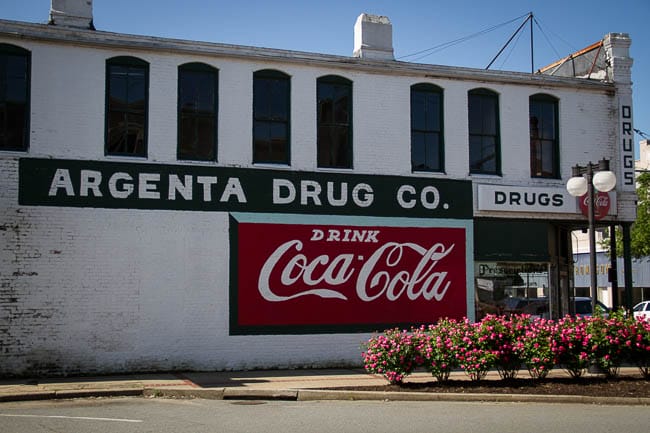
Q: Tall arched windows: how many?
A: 8